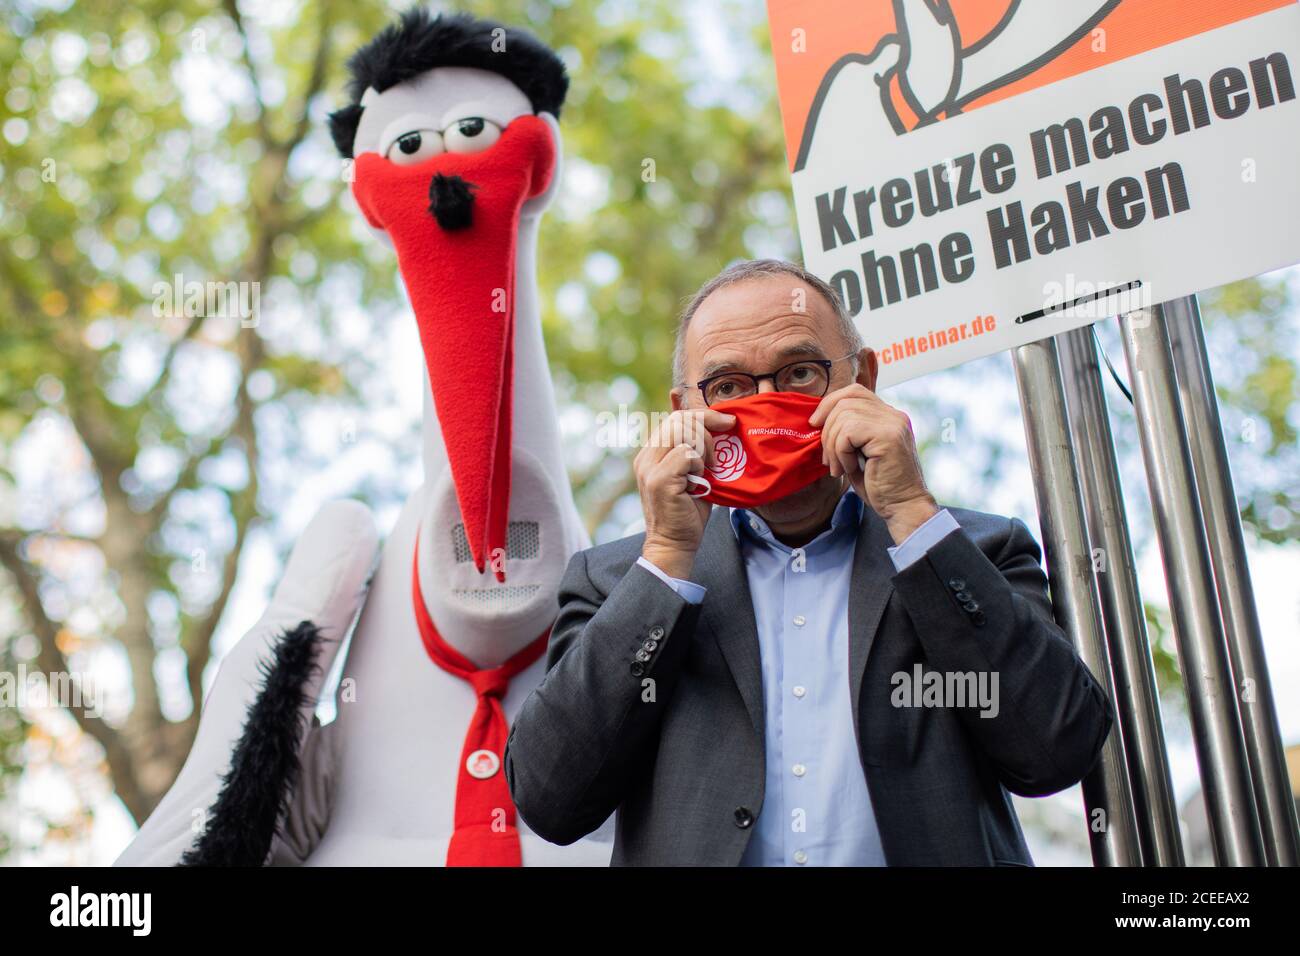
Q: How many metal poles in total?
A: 4